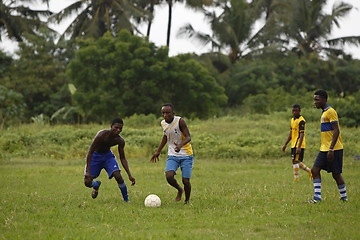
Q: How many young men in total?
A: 4